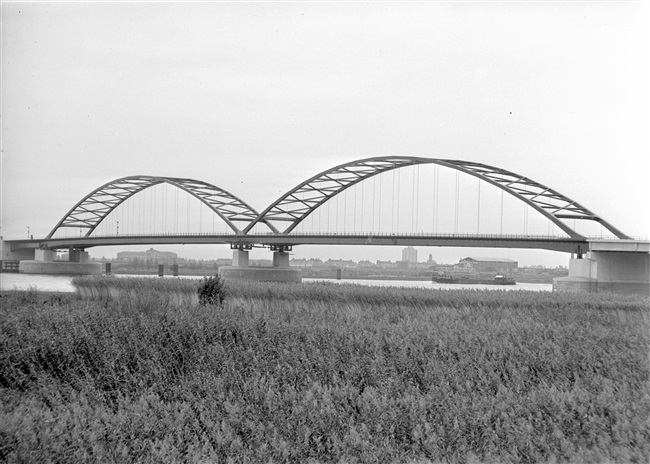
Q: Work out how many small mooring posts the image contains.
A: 4